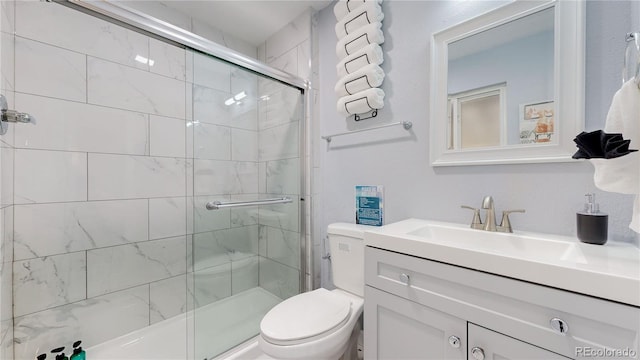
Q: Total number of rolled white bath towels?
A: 6